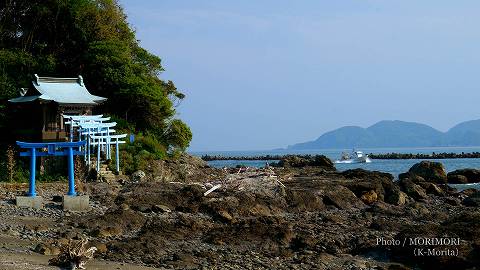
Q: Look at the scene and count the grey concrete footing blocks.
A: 2